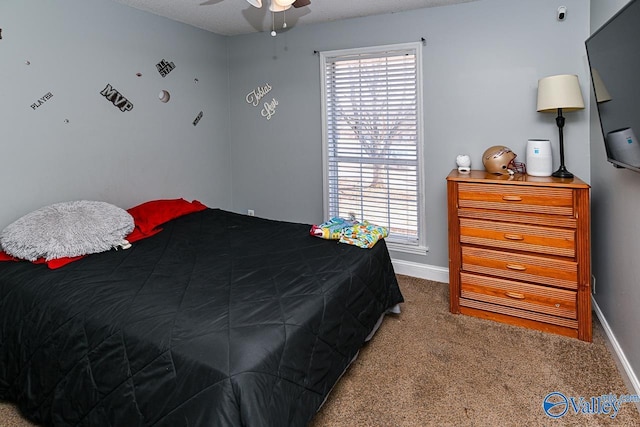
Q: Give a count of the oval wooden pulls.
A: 4